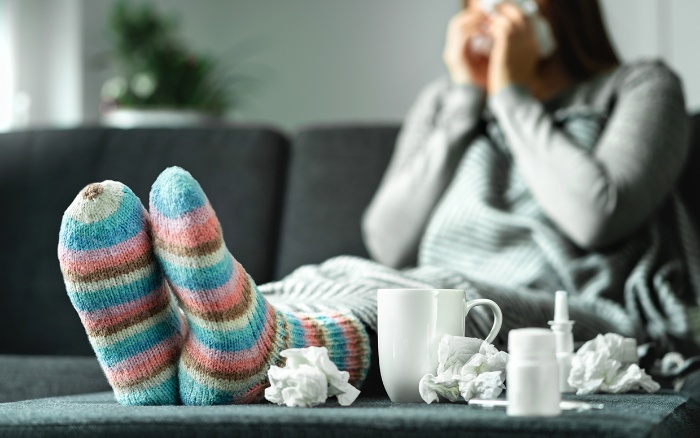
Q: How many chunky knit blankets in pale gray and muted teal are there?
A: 1